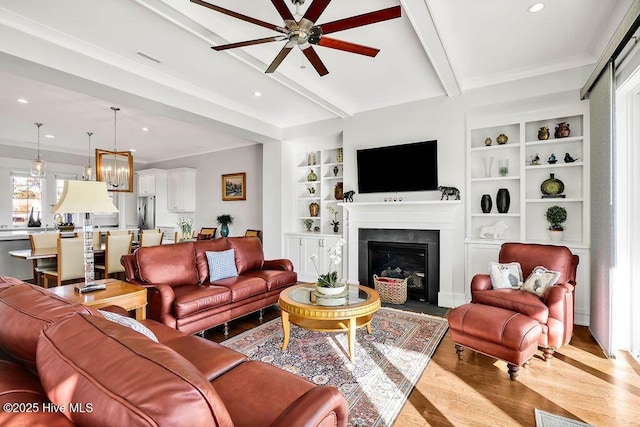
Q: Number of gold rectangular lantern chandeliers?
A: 1